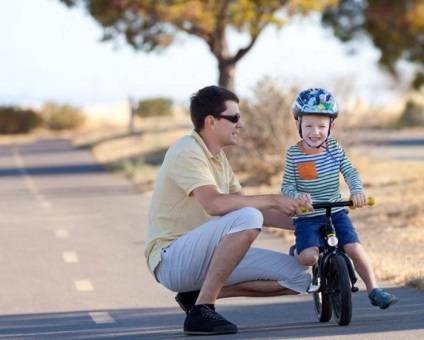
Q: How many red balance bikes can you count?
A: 0